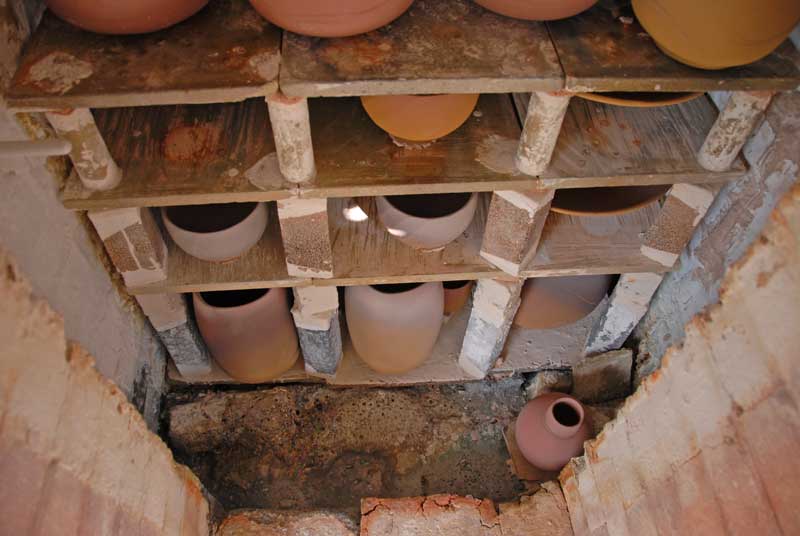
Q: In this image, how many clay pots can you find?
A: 14